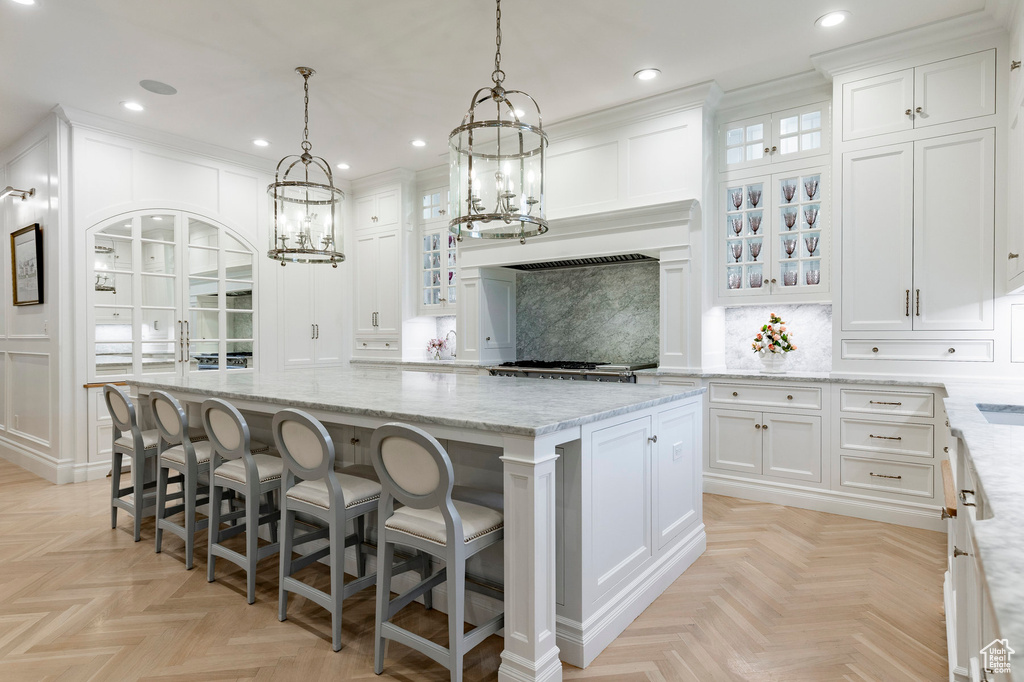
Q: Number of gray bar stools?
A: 5